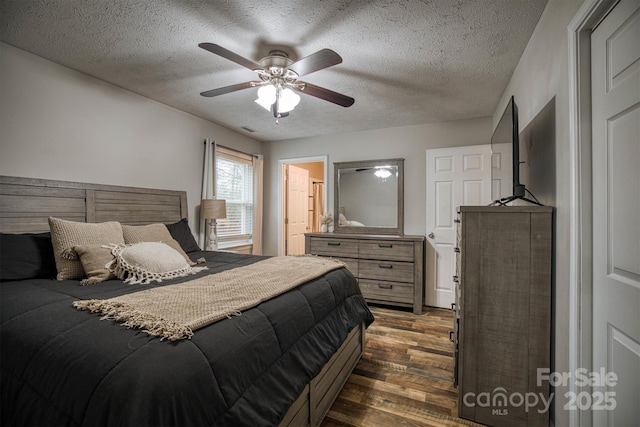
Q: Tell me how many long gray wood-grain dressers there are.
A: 1